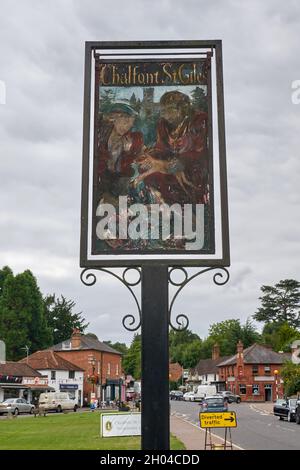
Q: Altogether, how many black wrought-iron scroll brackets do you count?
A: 2